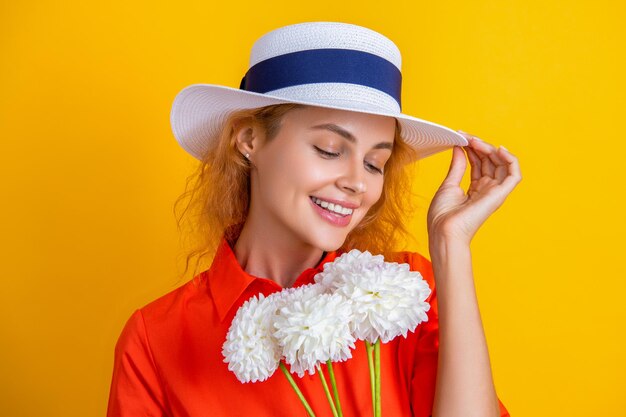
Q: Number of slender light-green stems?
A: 5